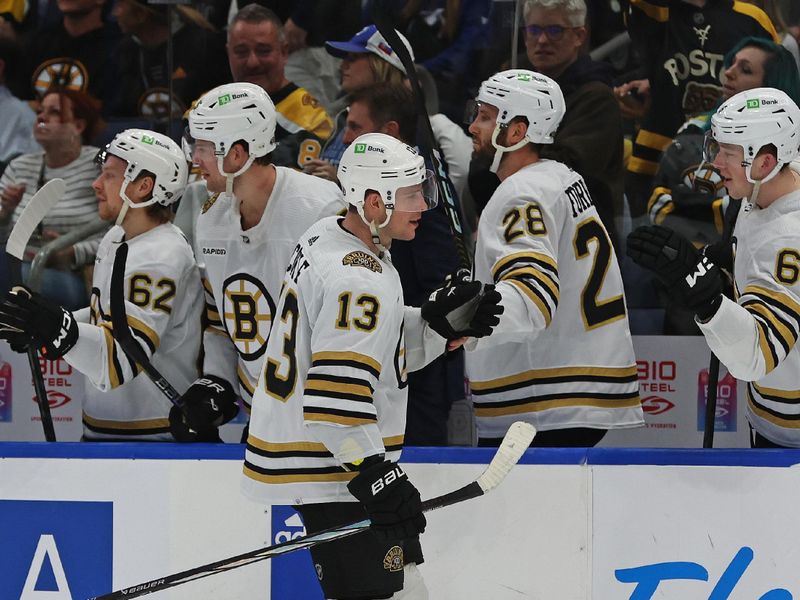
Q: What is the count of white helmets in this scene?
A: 5